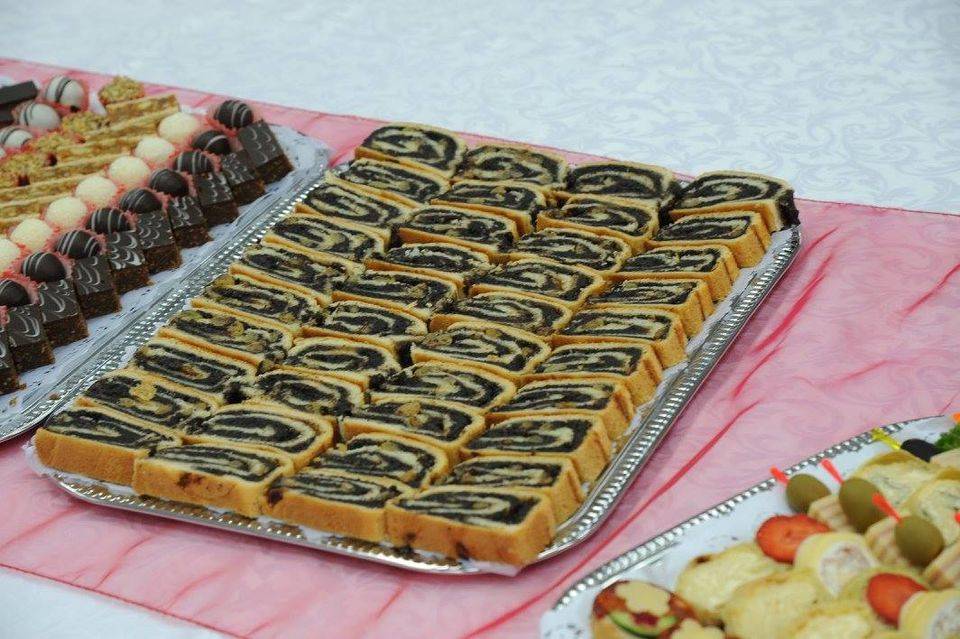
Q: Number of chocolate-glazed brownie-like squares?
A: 10